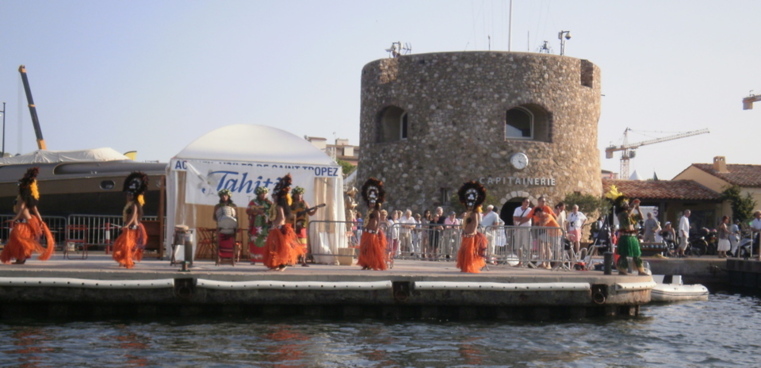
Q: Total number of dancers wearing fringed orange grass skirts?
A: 5